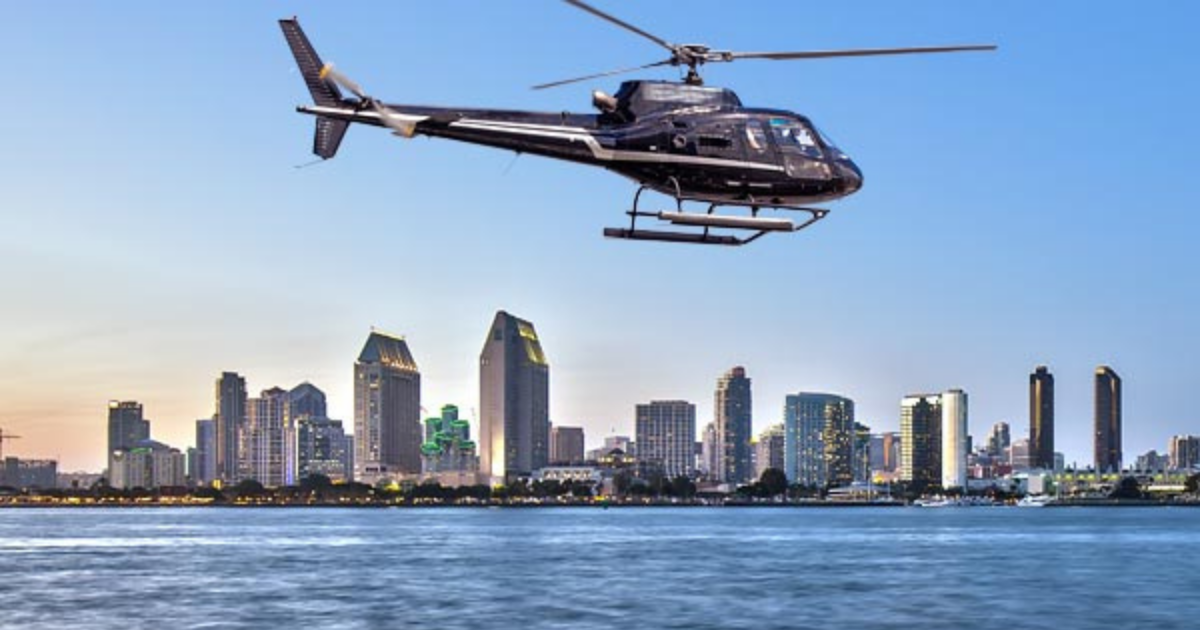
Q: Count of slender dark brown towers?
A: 2